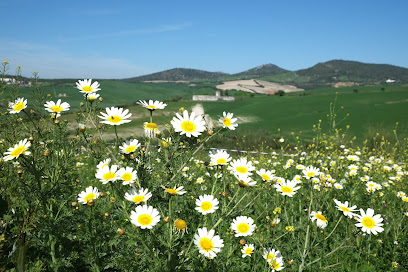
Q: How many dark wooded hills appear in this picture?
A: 3